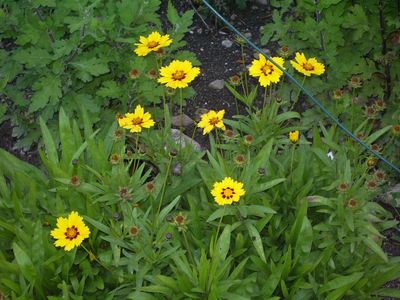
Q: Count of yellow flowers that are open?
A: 8